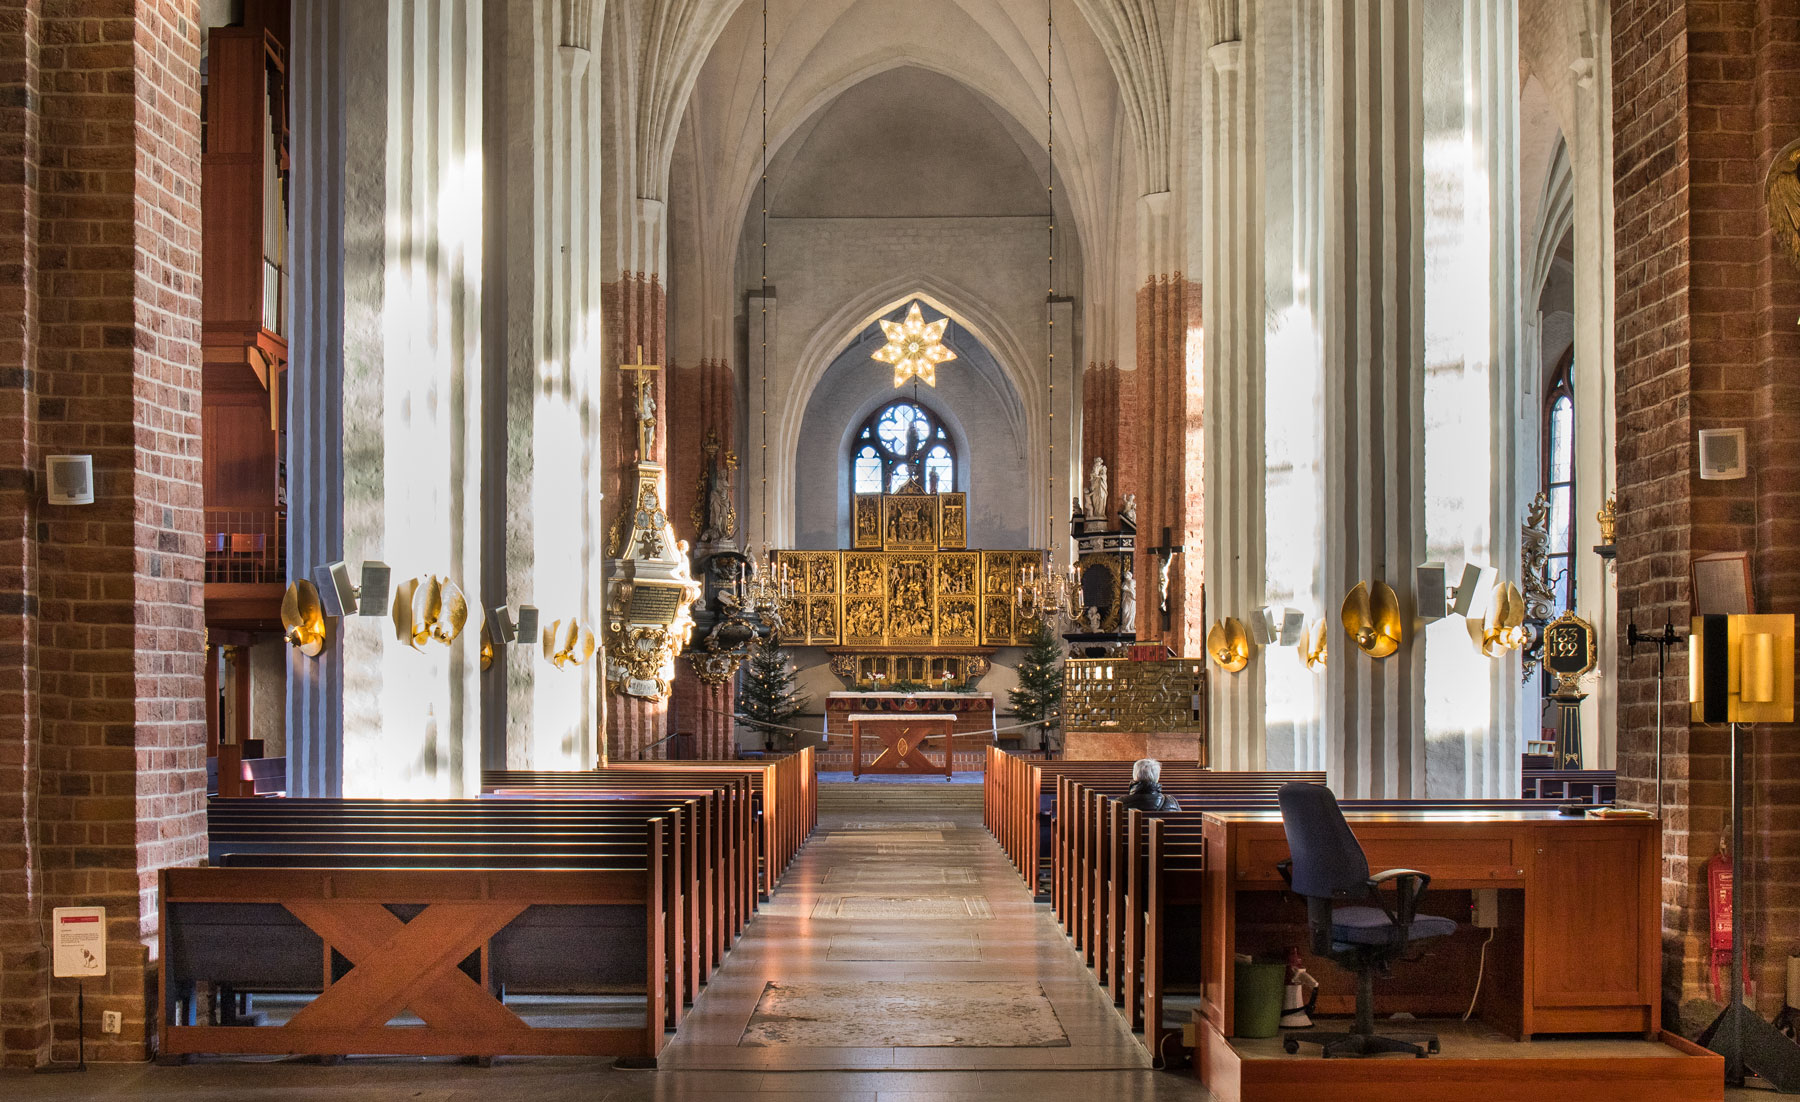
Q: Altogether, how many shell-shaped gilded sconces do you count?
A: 8